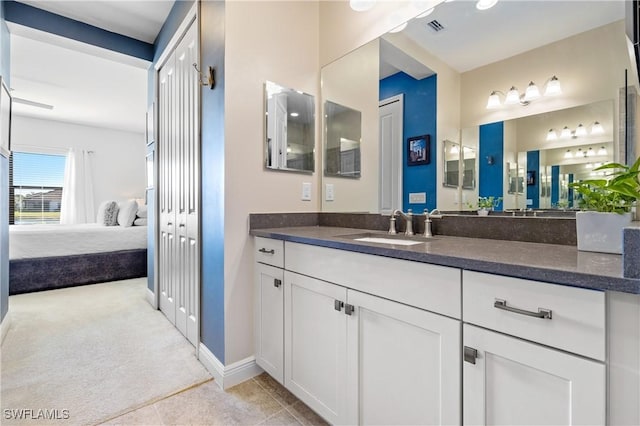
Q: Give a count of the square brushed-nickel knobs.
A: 4